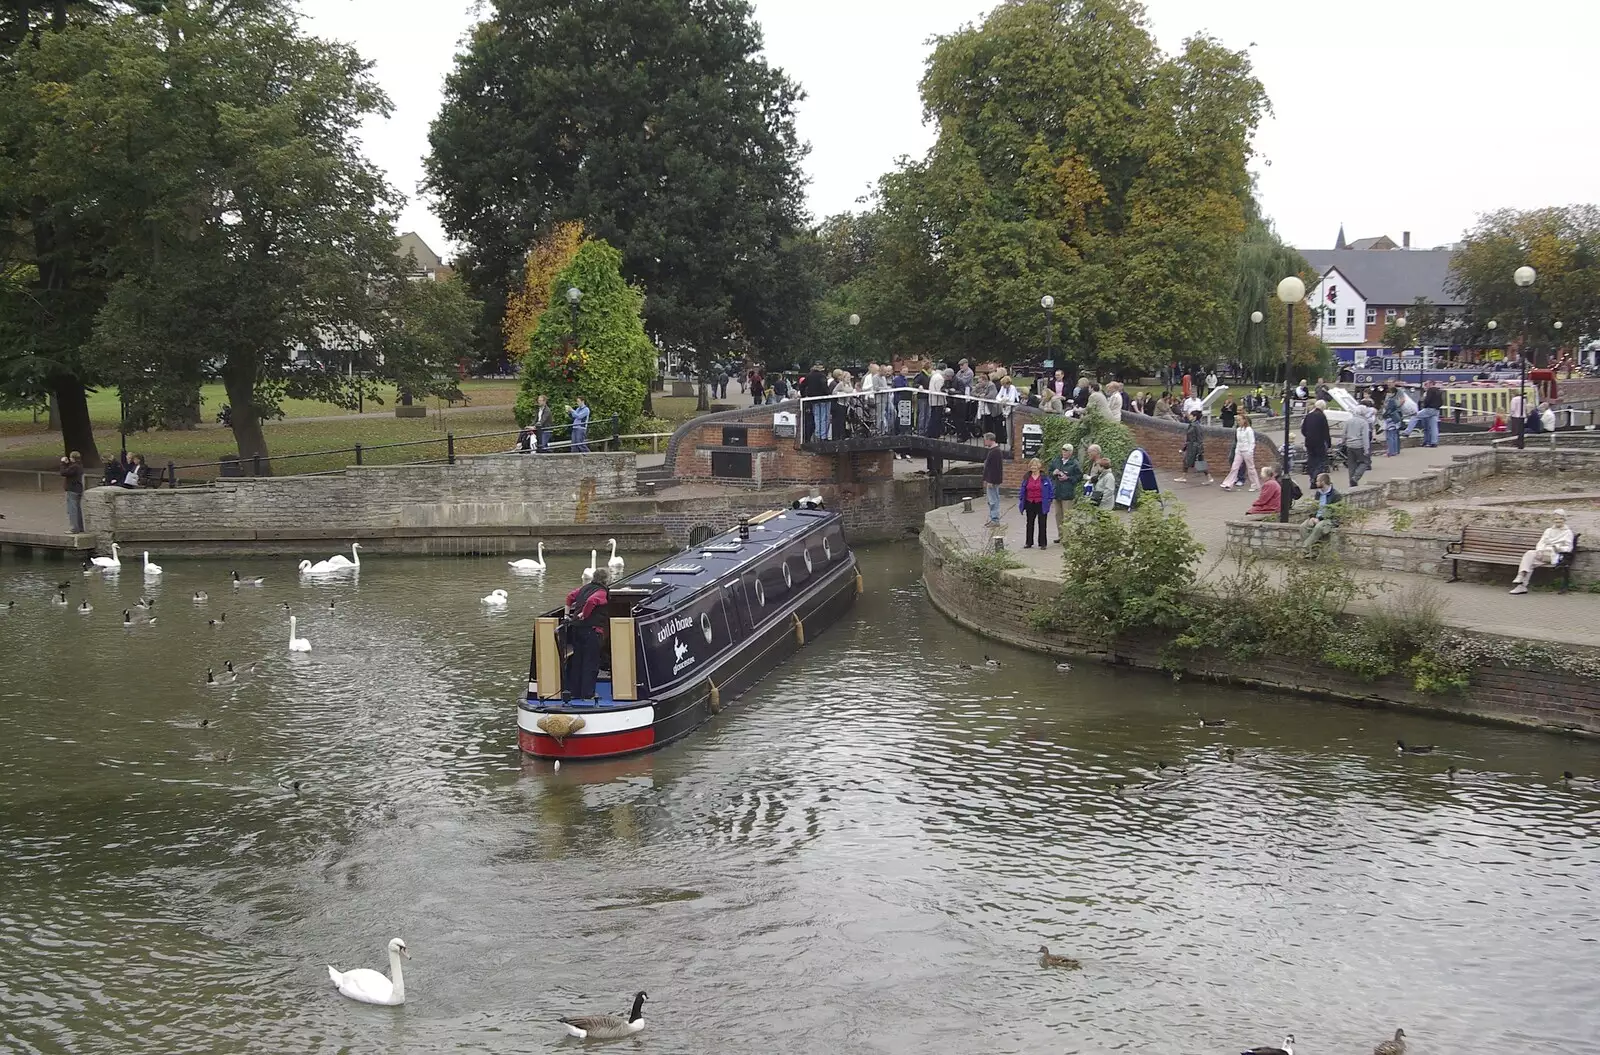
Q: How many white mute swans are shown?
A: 10